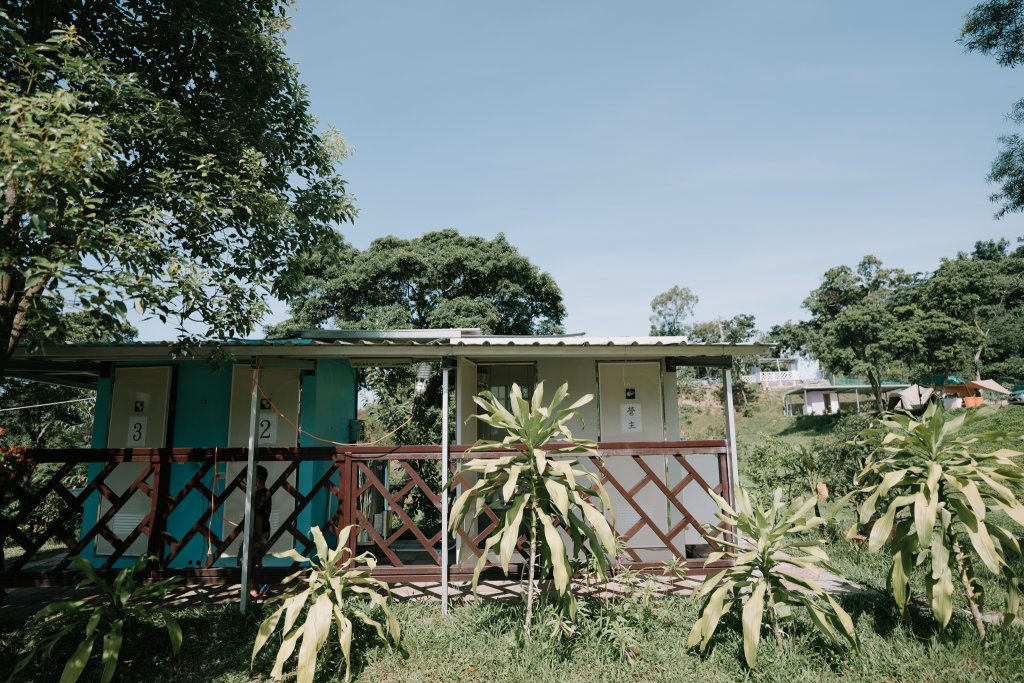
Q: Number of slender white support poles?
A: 3